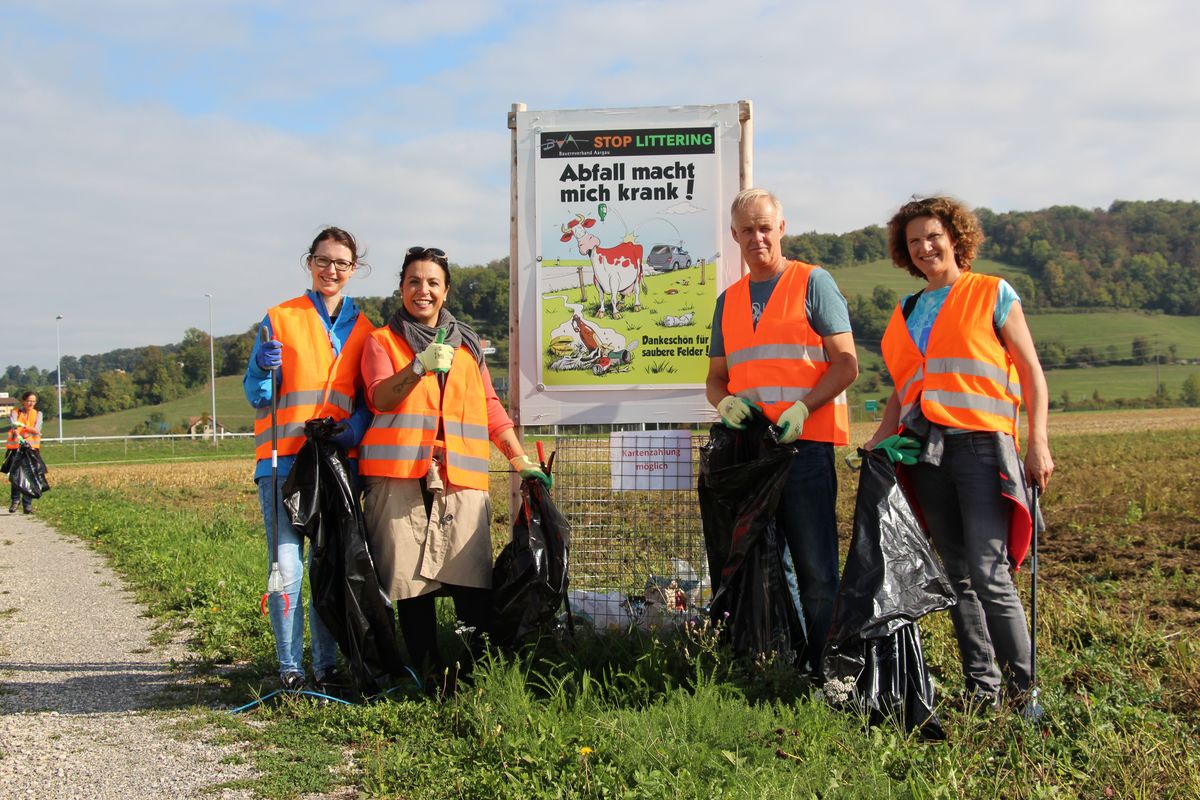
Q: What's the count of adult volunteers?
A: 5